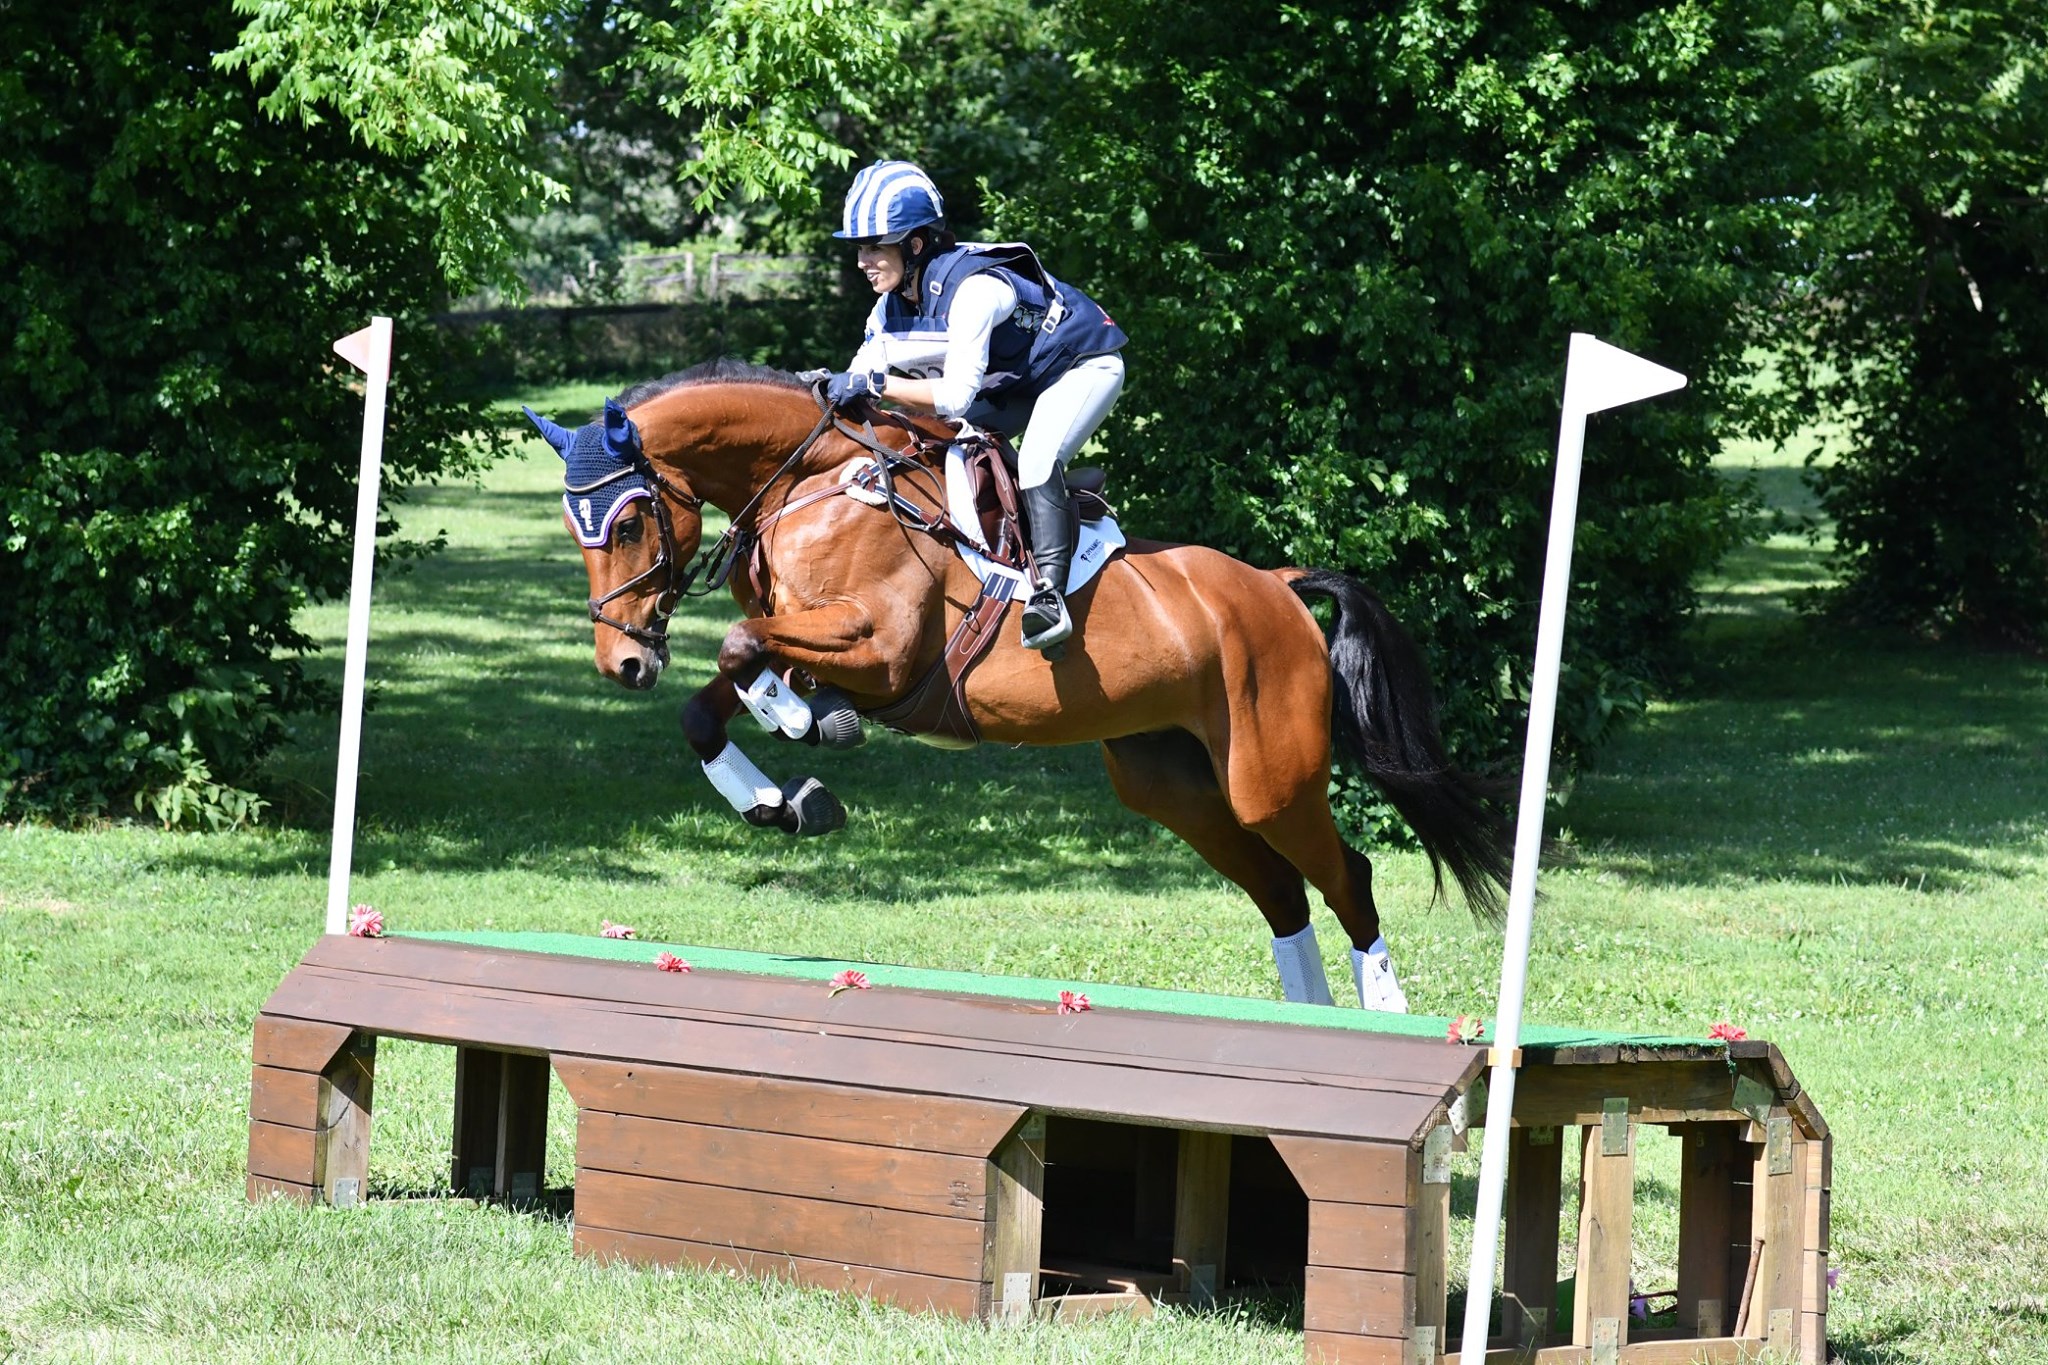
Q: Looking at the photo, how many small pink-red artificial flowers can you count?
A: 7